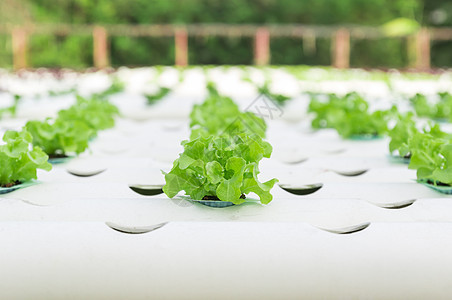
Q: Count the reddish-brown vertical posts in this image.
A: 6